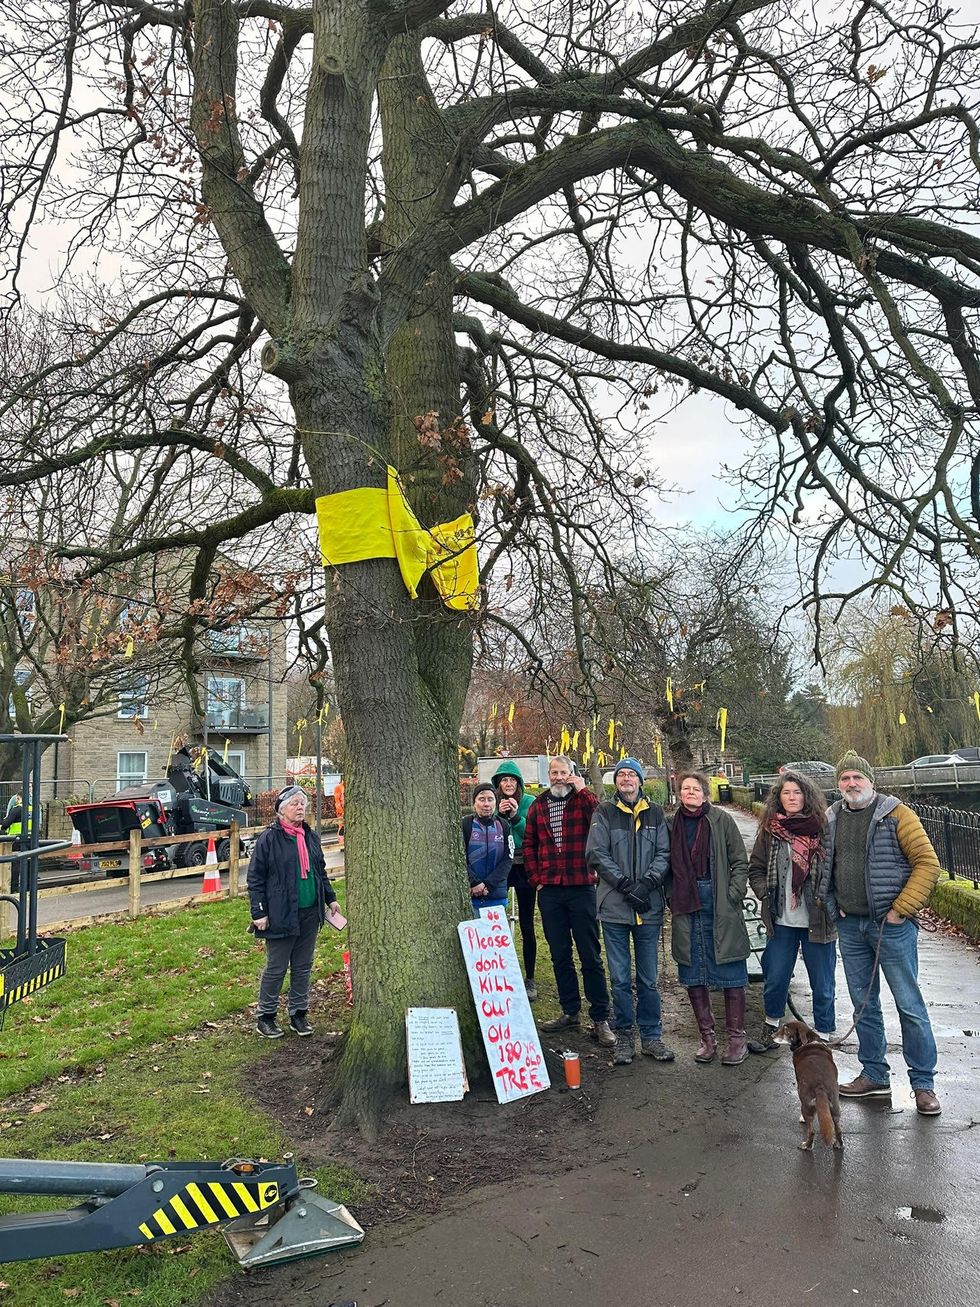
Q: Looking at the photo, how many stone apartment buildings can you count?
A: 1